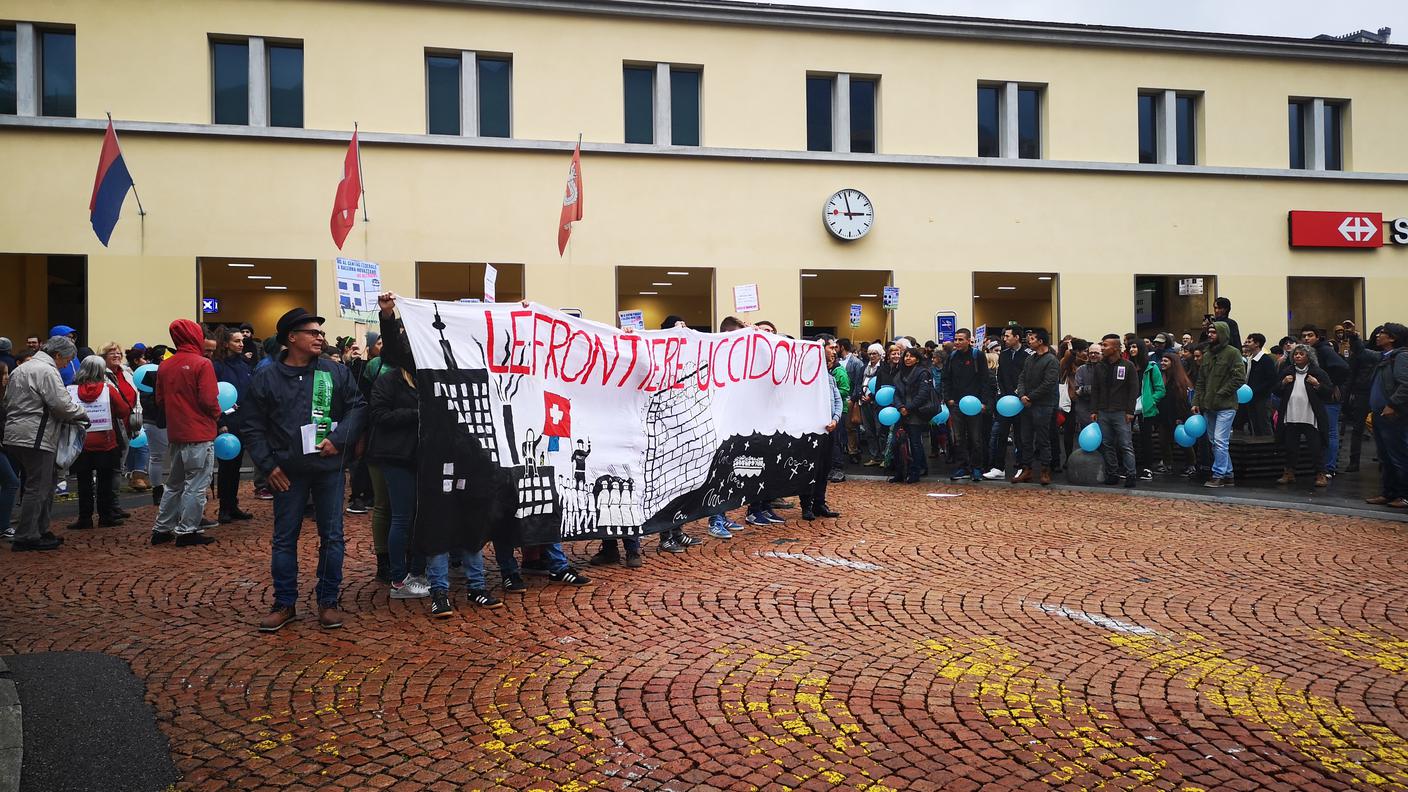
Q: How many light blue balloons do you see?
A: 14